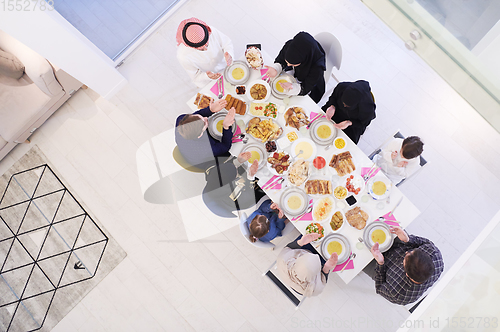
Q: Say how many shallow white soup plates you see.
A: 9